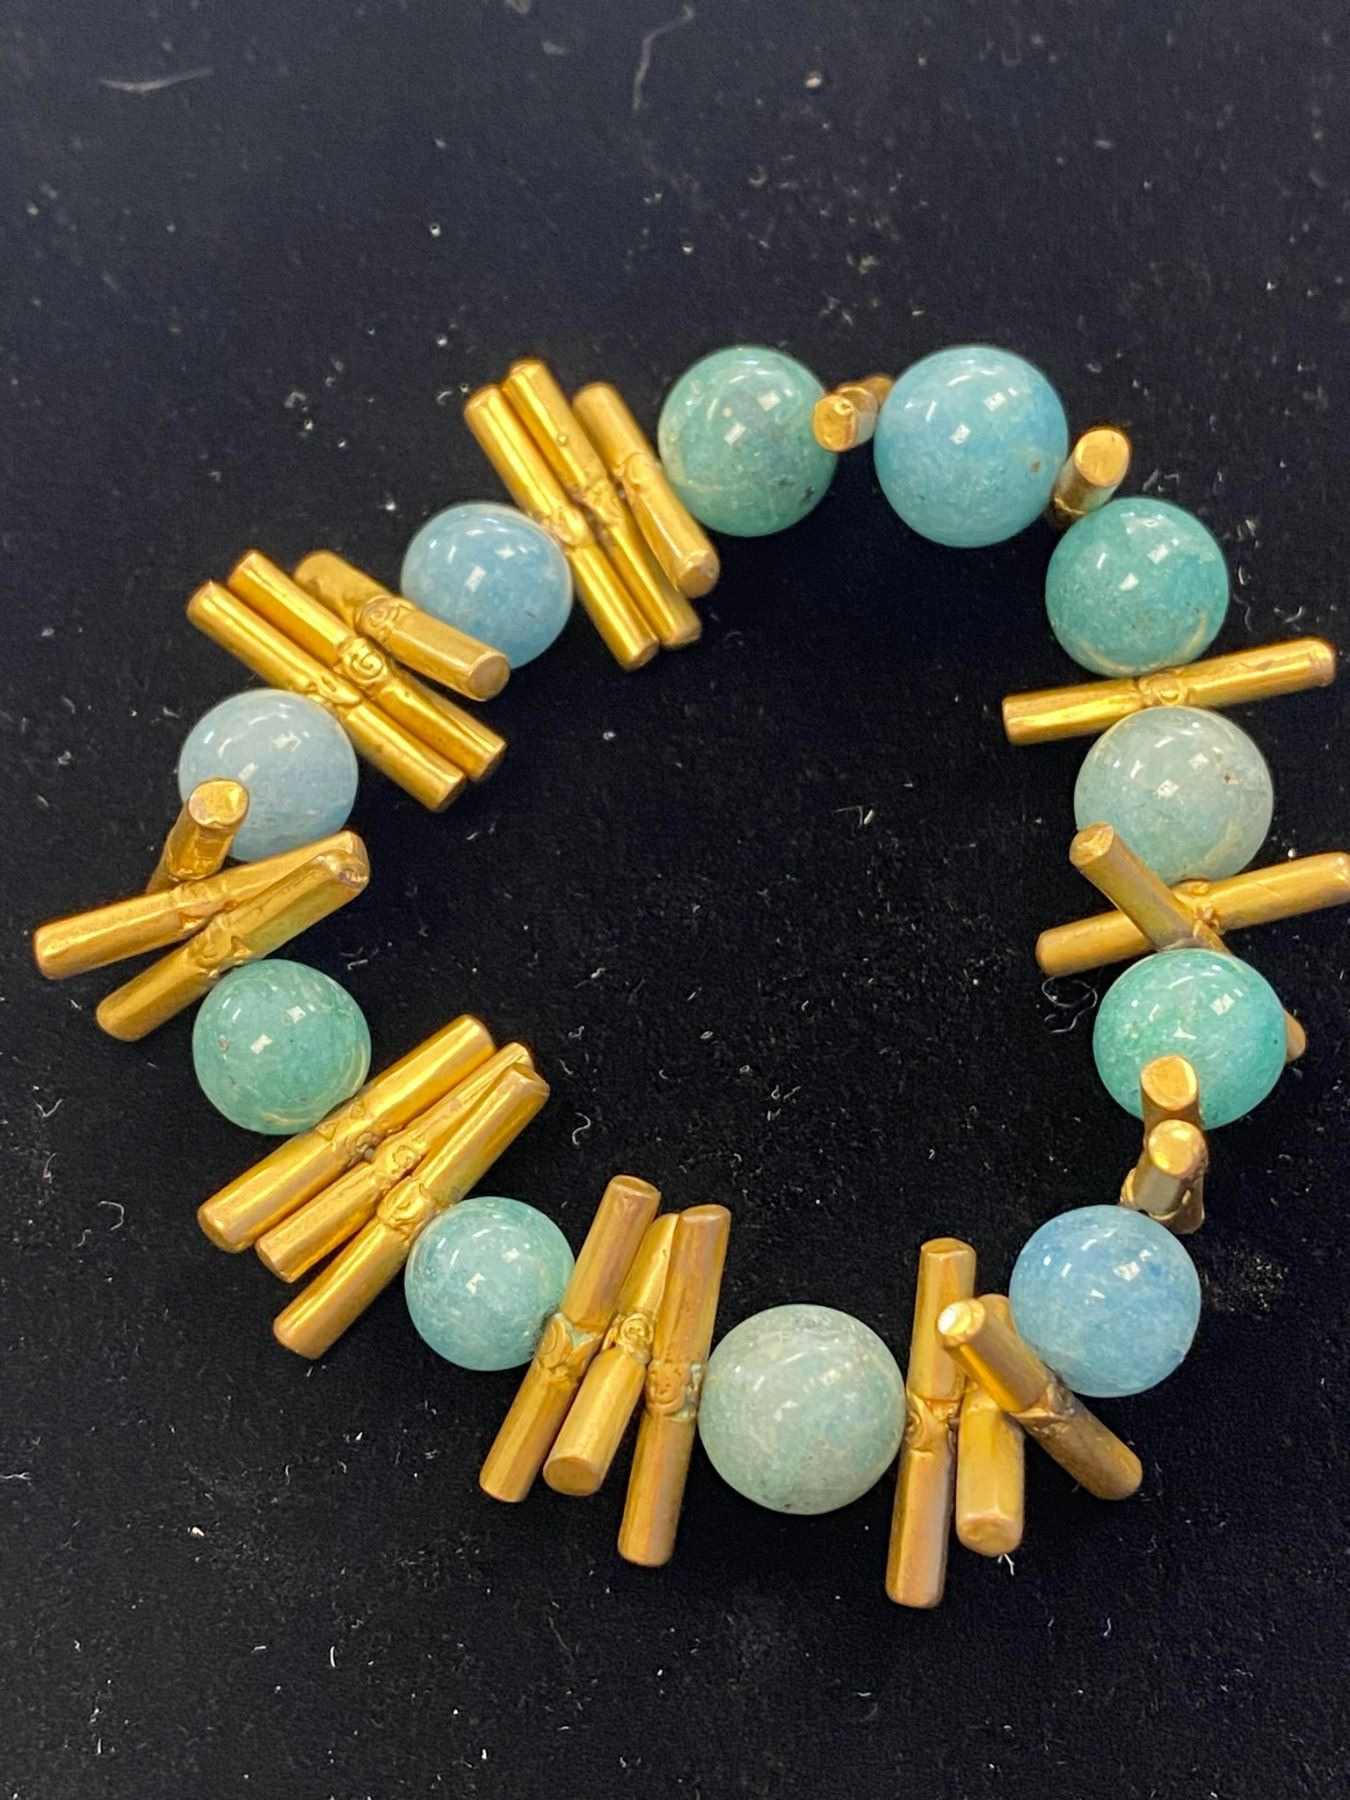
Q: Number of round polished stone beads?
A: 11